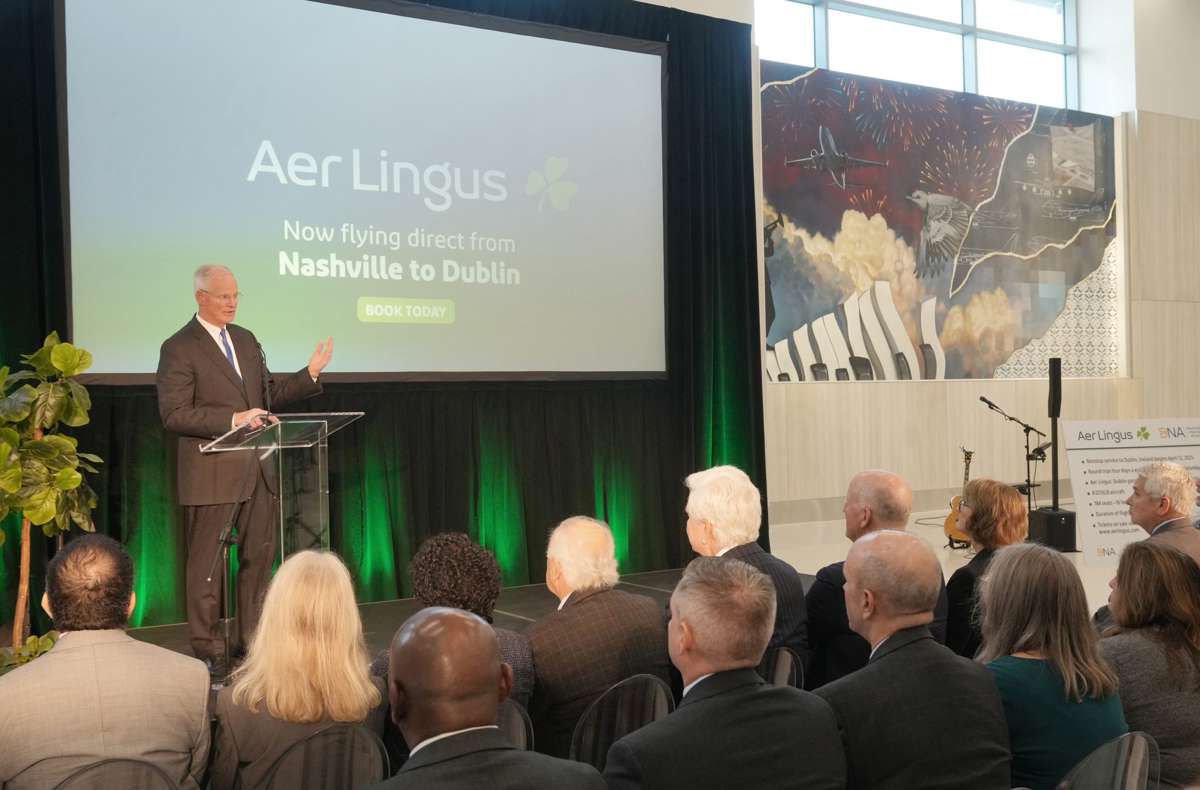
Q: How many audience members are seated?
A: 13